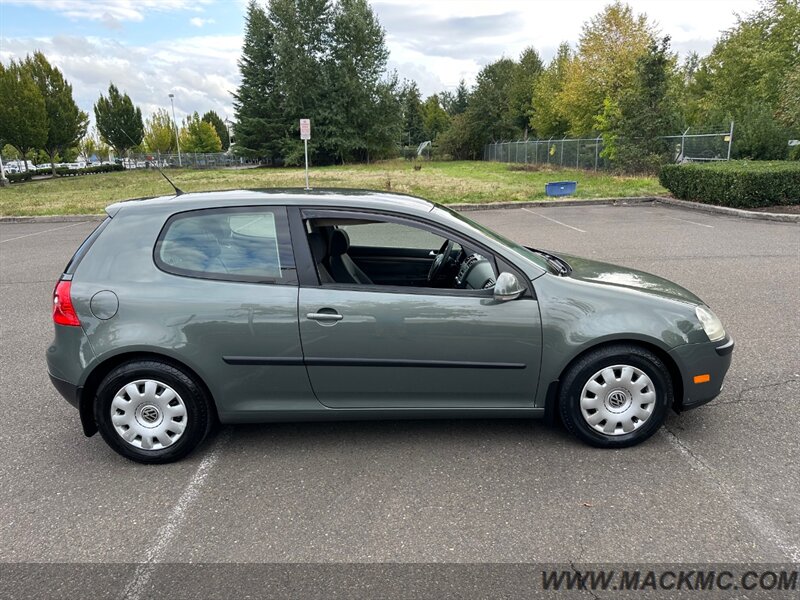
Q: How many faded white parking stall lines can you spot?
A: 5